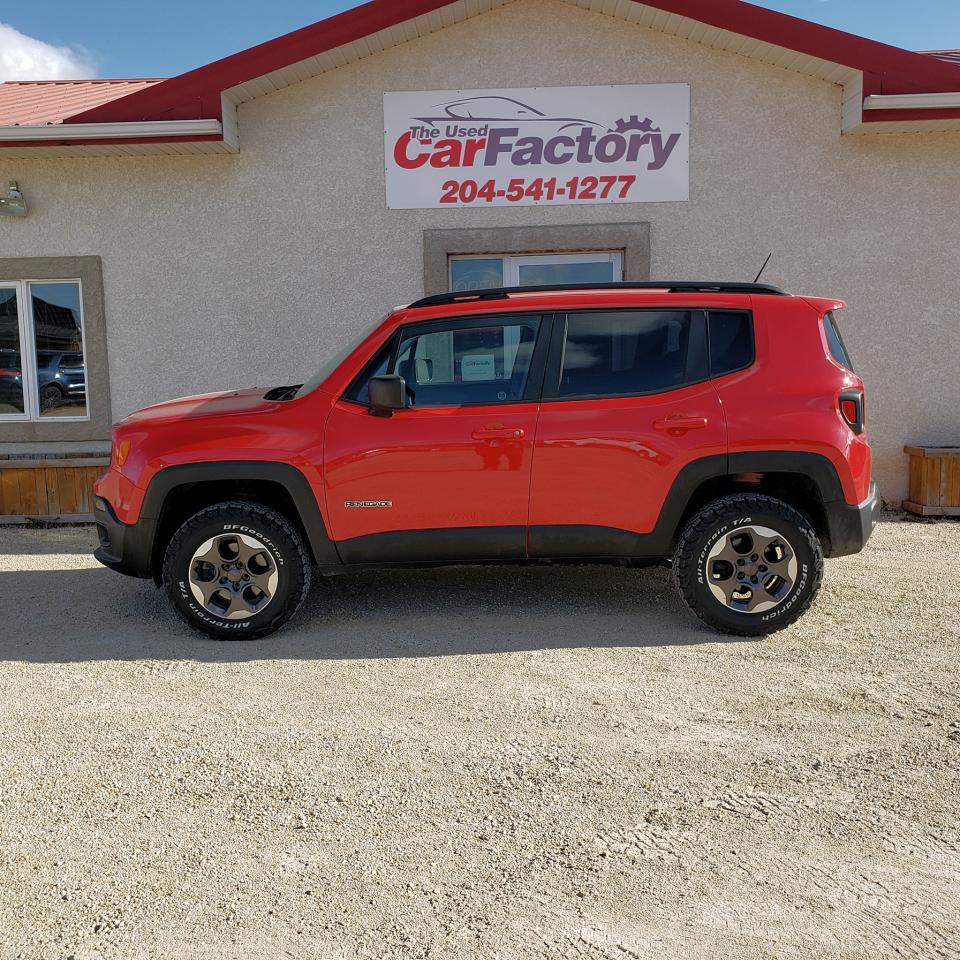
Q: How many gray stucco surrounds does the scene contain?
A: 2